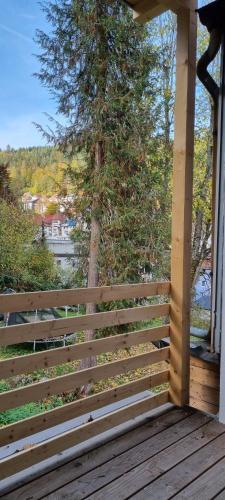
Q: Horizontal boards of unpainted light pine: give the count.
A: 6